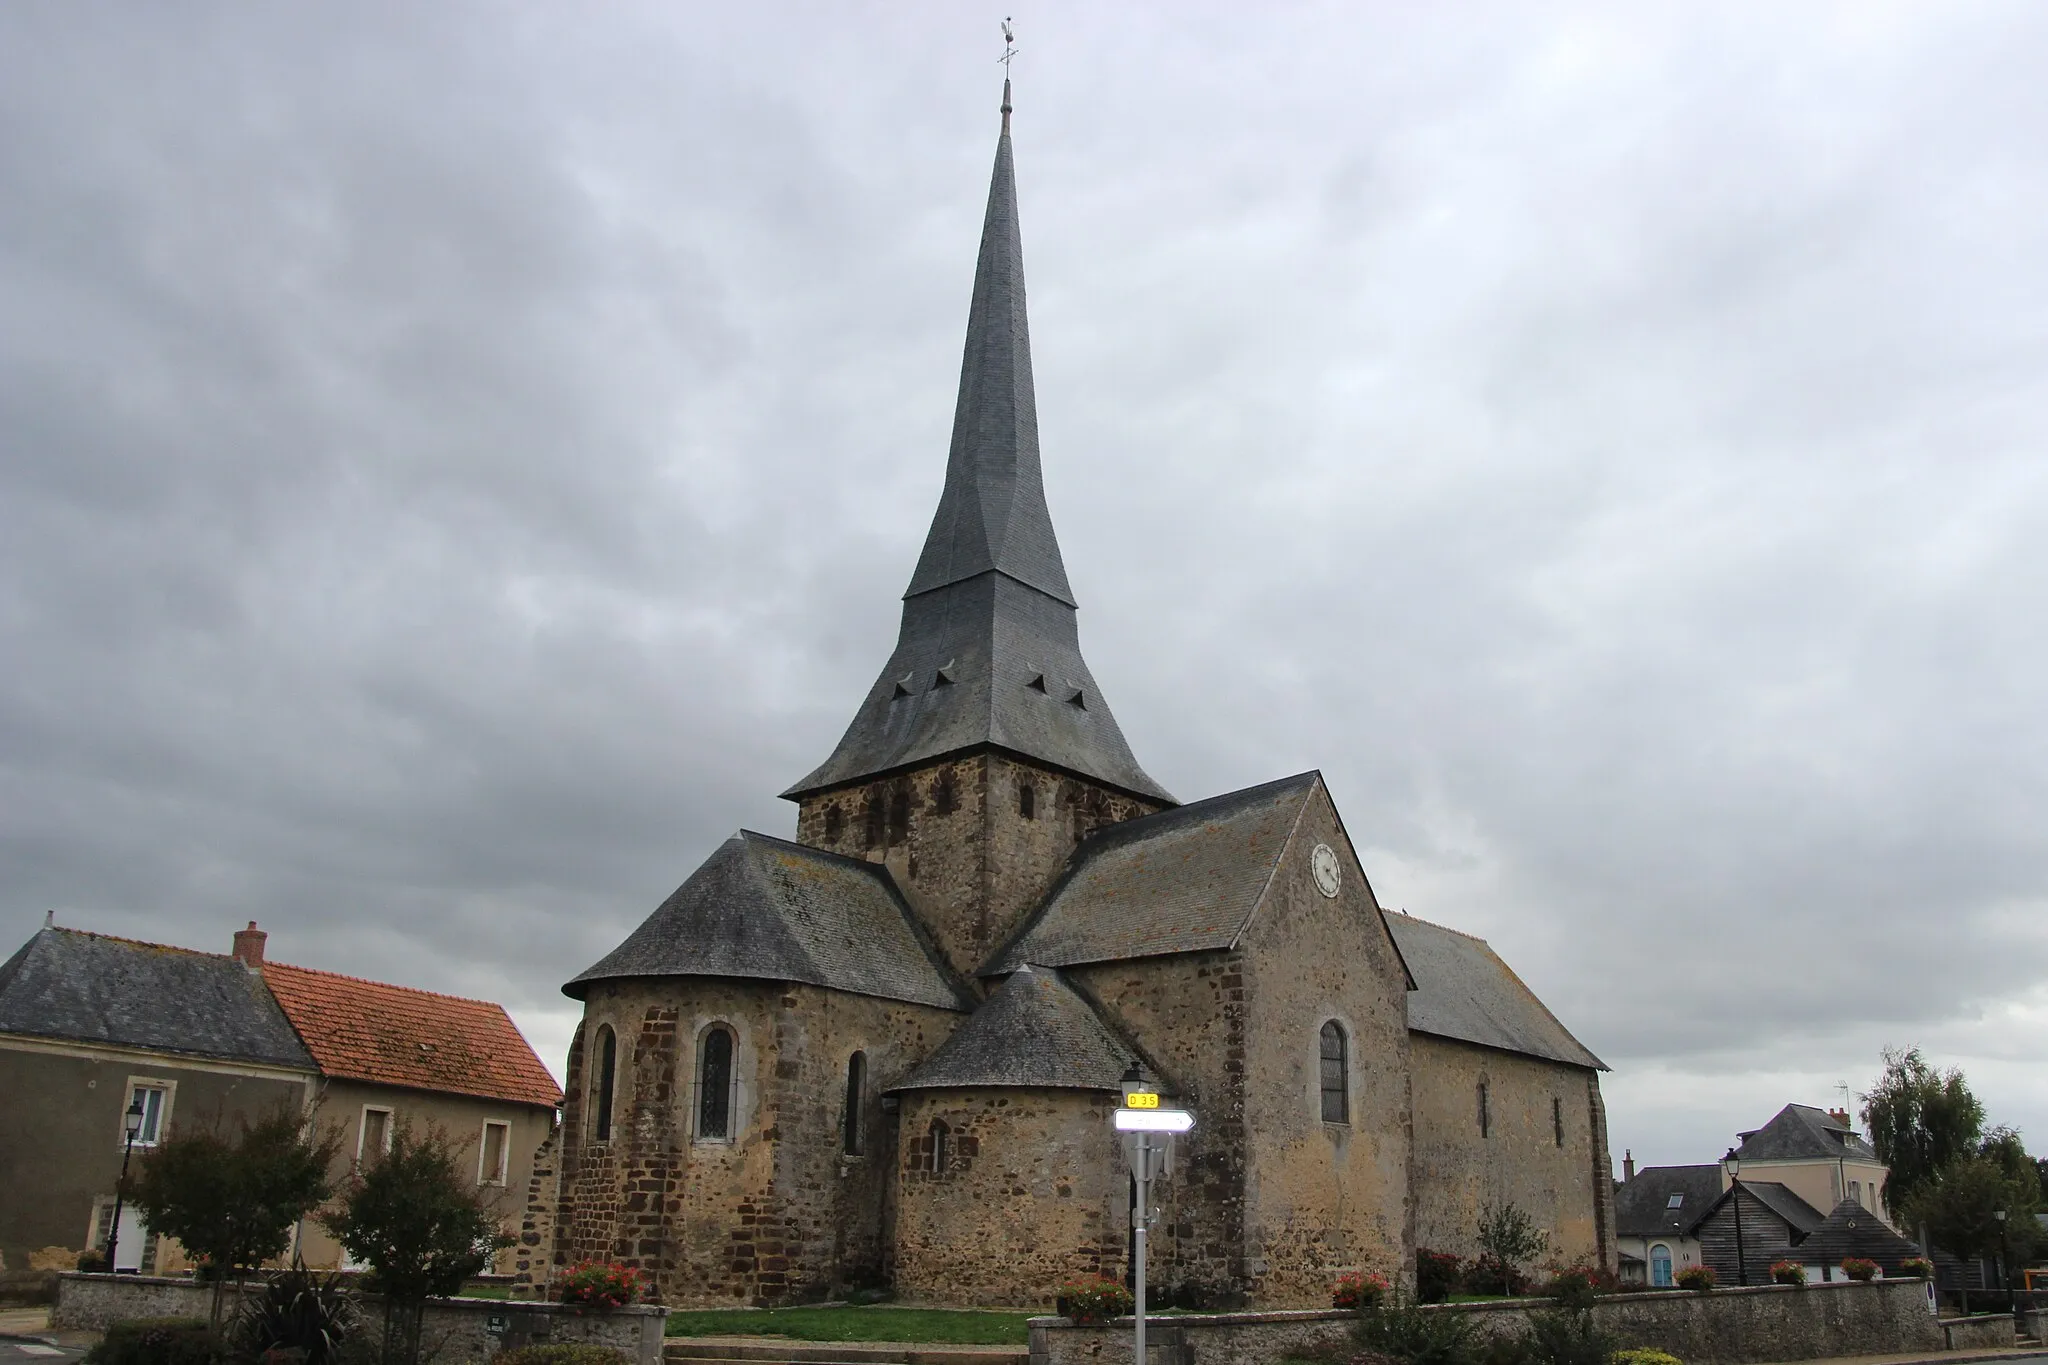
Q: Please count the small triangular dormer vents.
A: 4